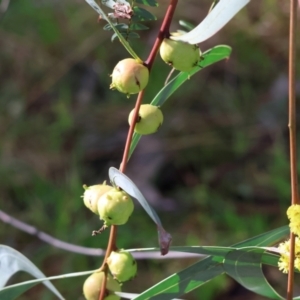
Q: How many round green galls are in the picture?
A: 7